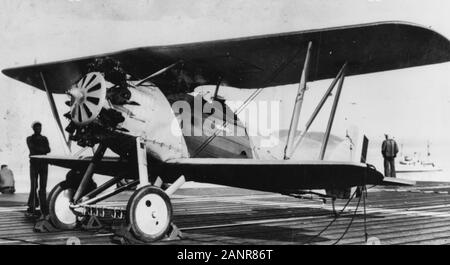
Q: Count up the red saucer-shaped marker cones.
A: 0